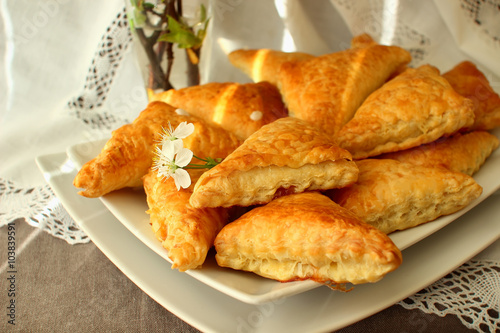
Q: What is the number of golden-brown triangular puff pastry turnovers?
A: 11